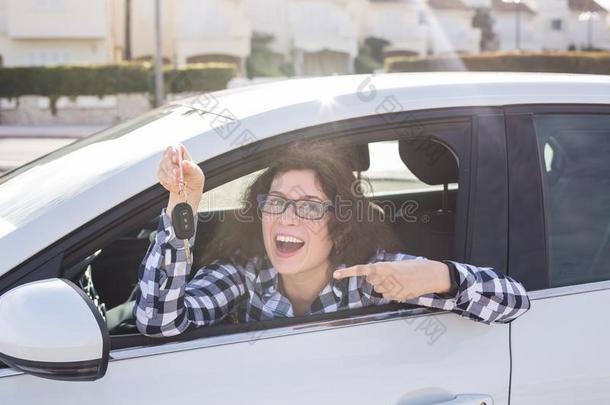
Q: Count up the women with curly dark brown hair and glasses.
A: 1